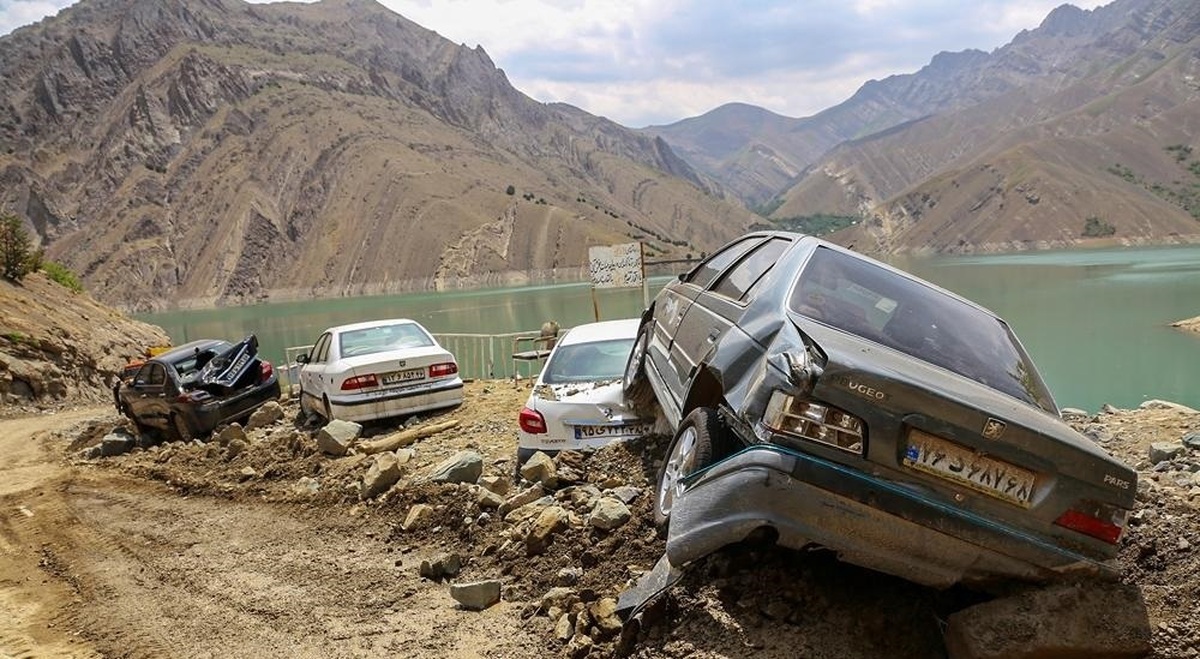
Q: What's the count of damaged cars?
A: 4